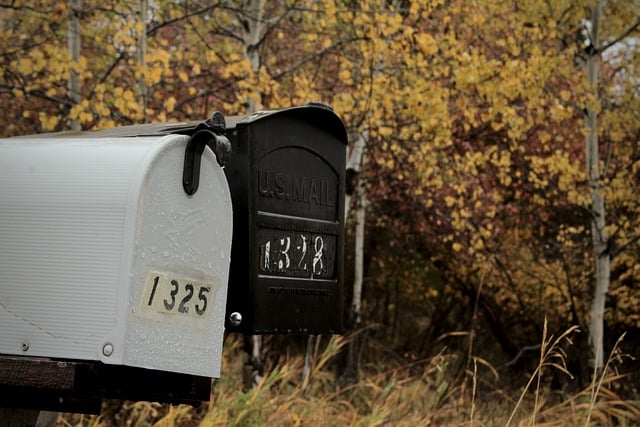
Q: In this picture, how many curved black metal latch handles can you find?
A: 1